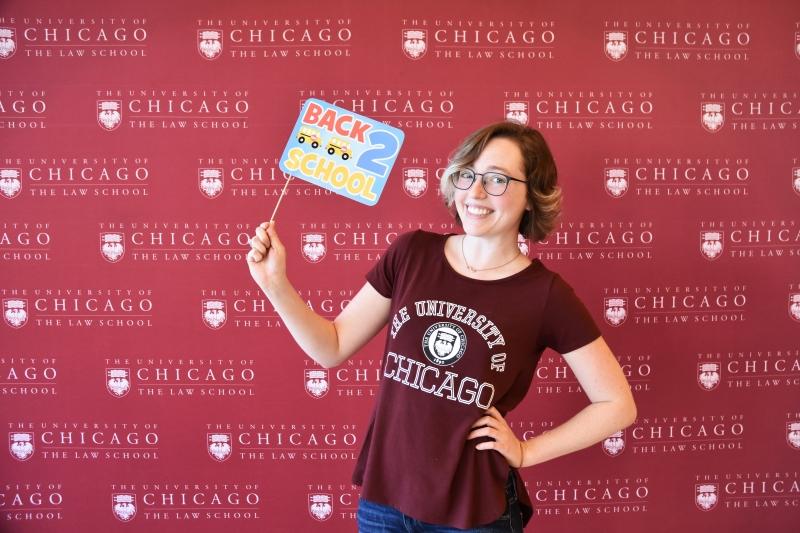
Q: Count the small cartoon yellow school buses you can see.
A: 2